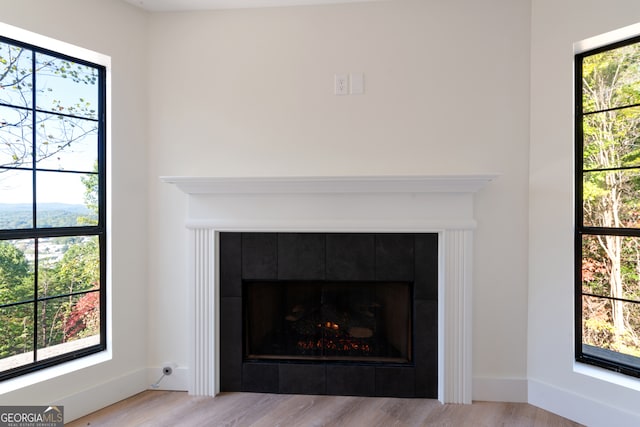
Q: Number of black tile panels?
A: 12